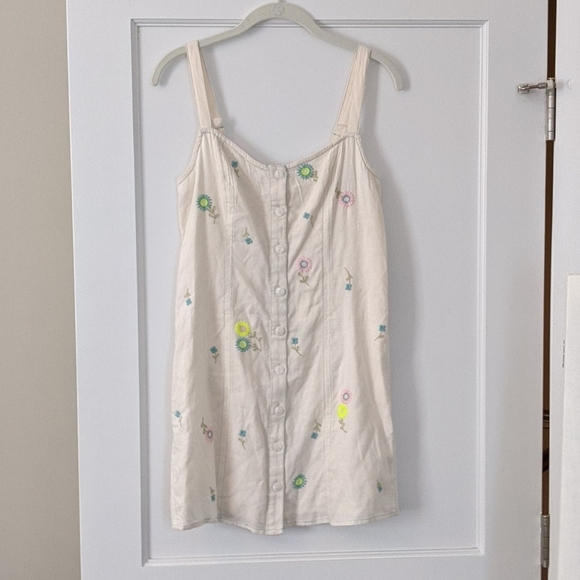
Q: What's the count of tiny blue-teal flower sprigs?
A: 13